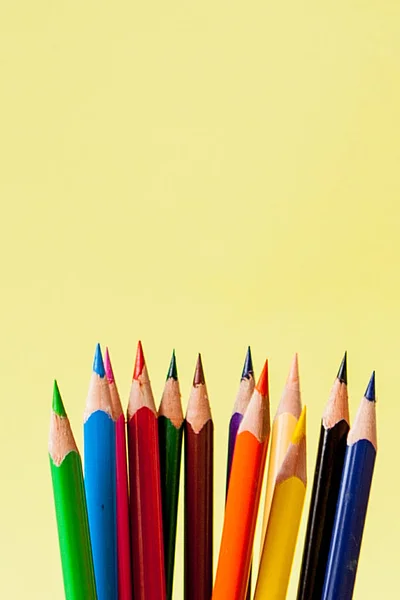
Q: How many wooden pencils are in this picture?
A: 12